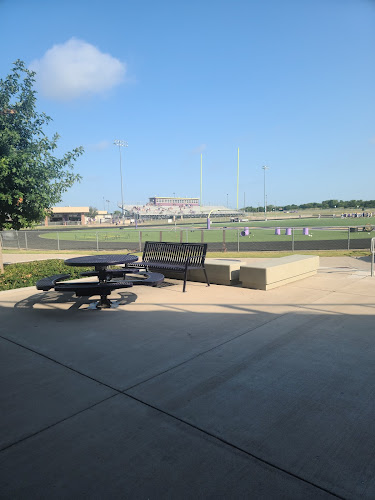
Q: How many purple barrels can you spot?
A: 5